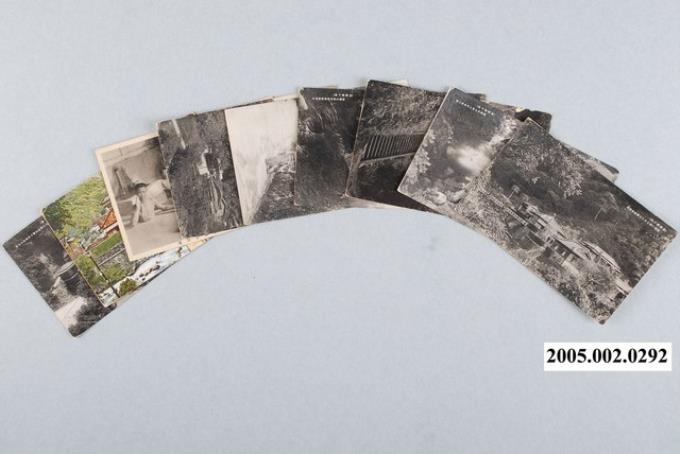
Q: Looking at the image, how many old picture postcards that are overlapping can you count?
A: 9